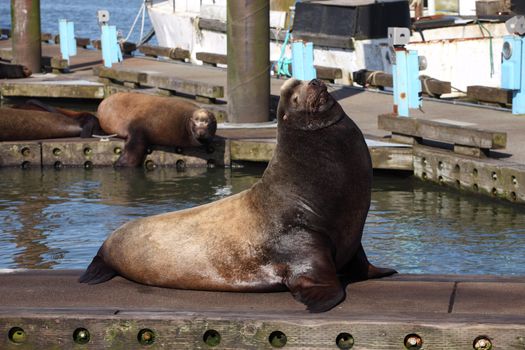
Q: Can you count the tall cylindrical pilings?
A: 2